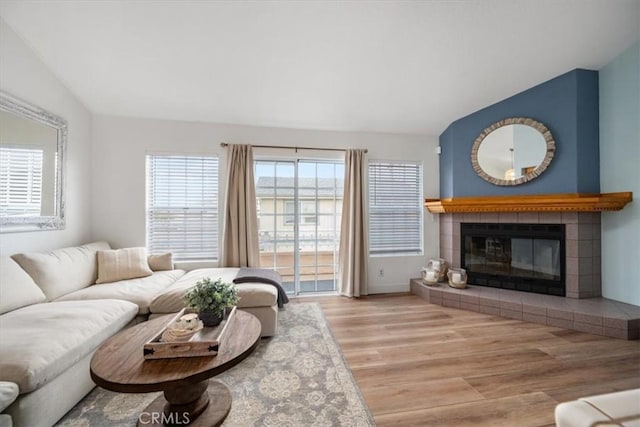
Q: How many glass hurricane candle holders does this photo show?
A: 3